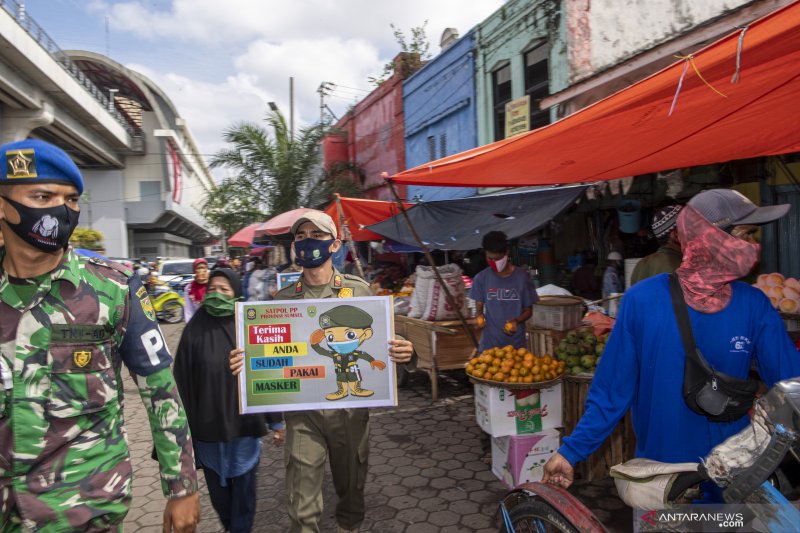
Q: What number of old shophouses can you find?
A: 4